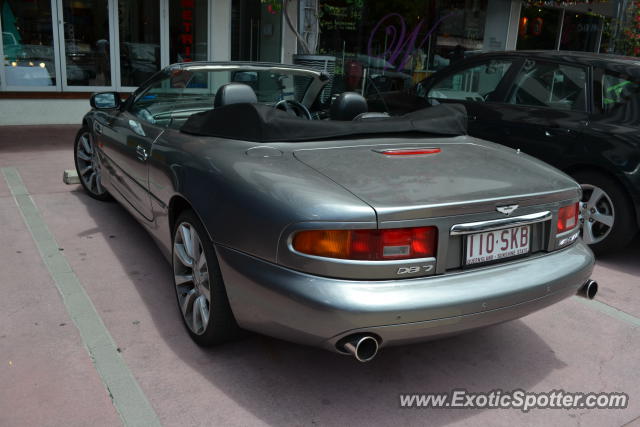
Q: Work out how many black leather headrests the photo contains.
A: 2